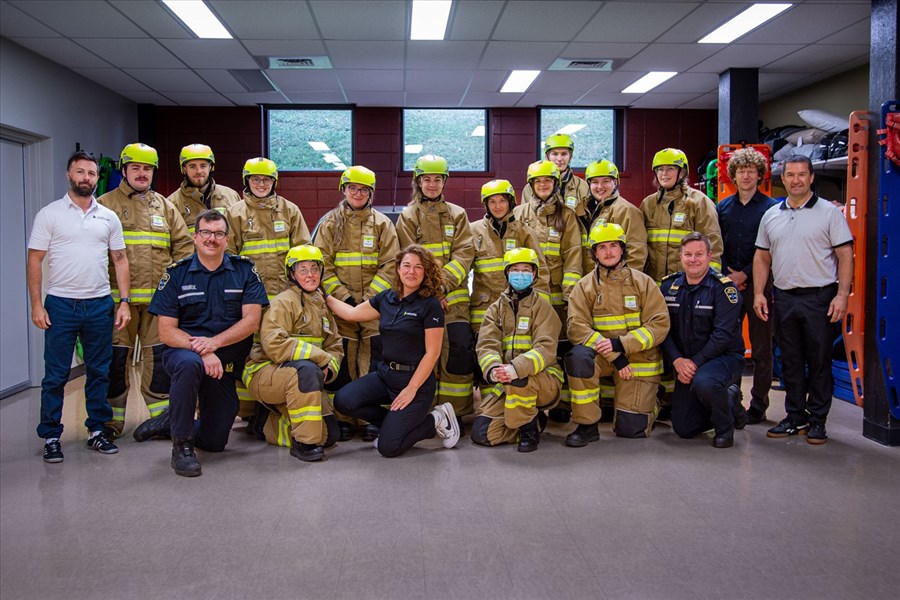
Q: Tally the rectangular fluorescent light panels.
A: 5